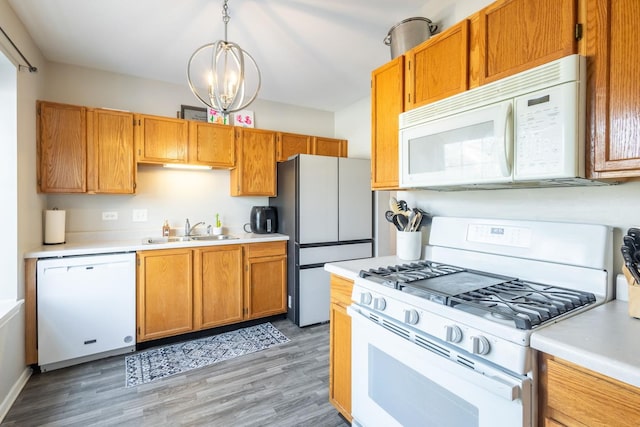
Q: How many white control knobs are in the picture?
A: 5